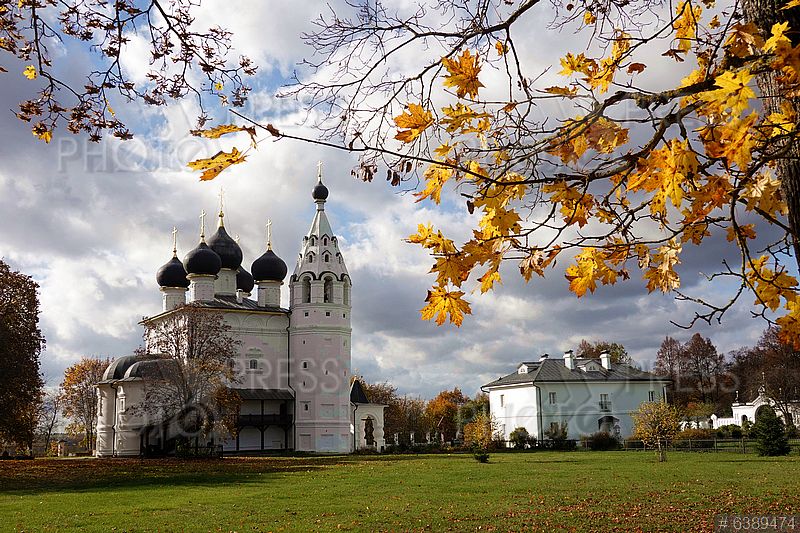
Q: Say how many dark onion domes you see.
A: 6